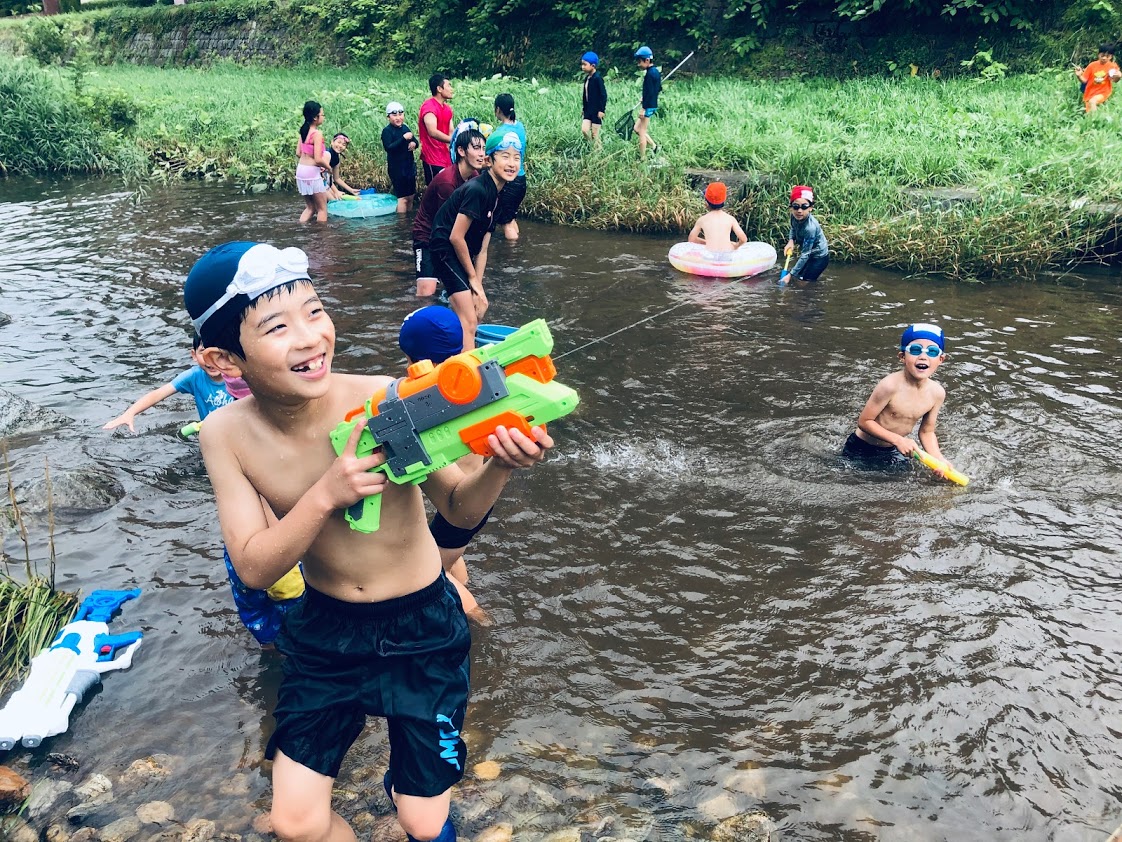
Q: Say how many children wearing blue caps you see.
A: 5